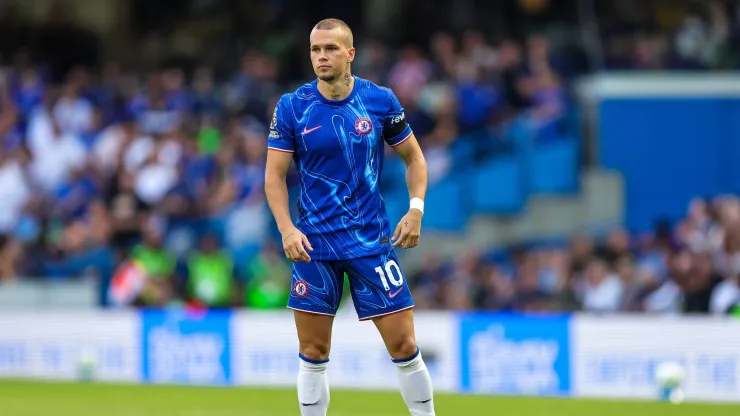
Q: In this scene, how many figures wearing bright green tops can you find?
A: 3